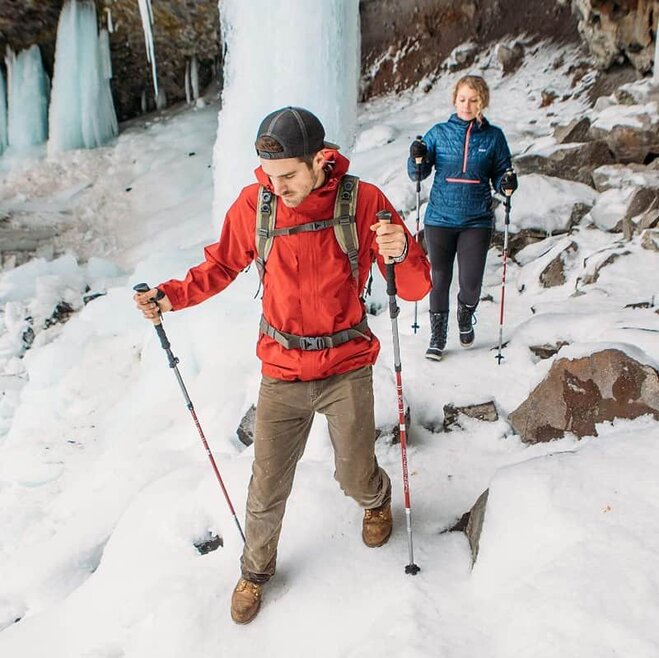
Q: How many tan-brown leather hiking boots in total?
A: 2